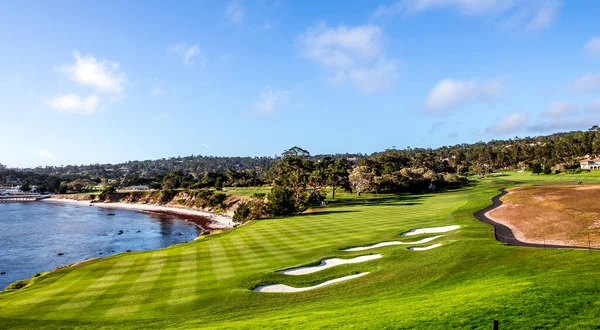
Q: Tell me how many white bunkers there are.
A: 5